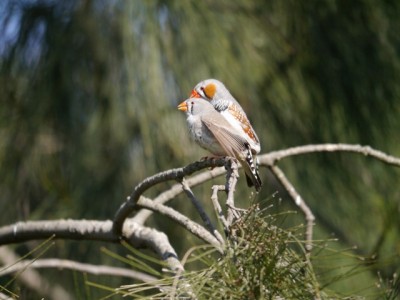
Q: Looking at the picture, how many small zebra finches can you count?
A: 2